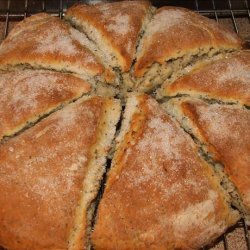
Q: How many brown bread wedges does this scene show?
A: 8